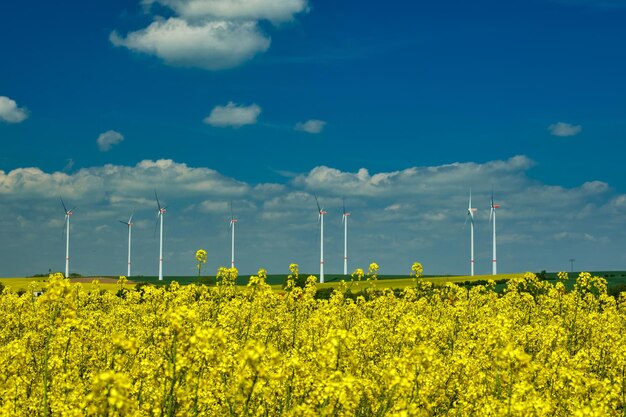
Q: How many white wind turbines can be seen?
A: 8